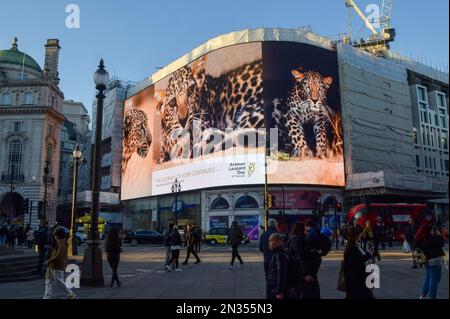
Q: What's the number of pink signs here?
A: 1